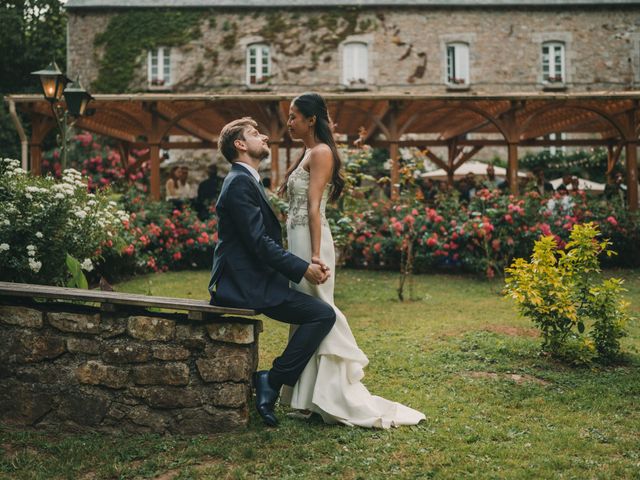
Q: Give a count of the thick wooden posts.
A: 6